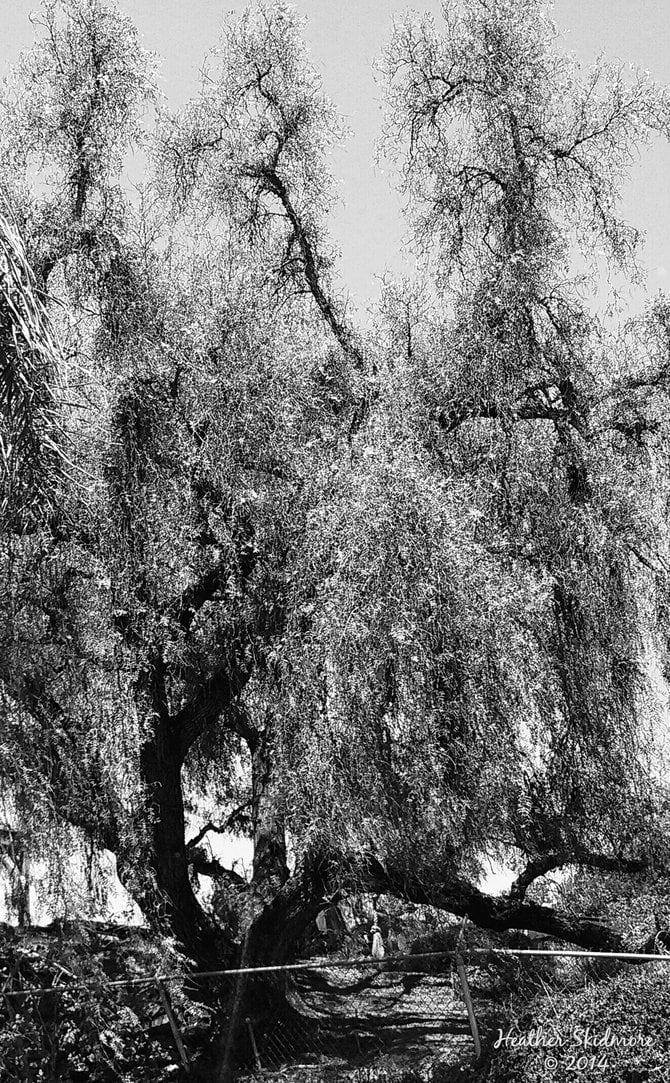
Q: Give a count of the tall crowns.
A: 3